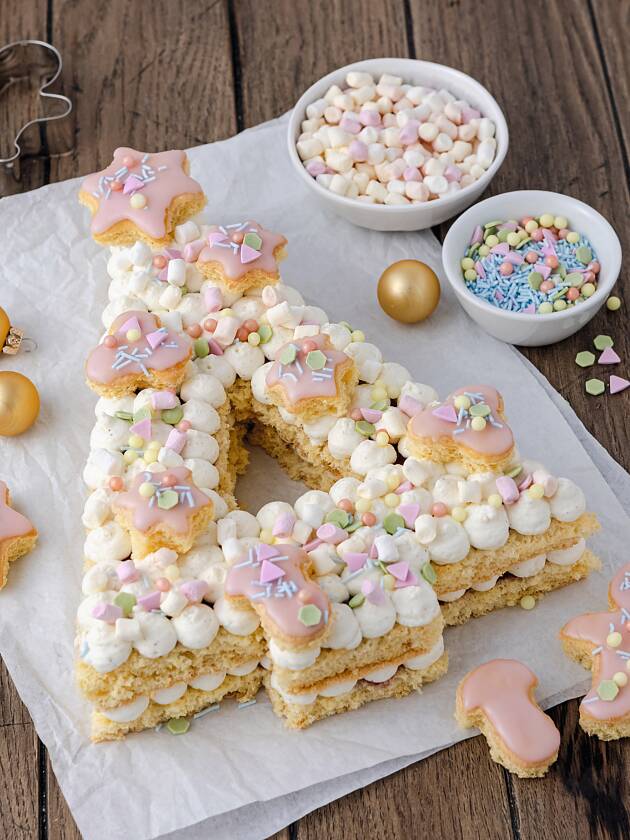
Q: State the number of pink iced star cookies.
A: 5